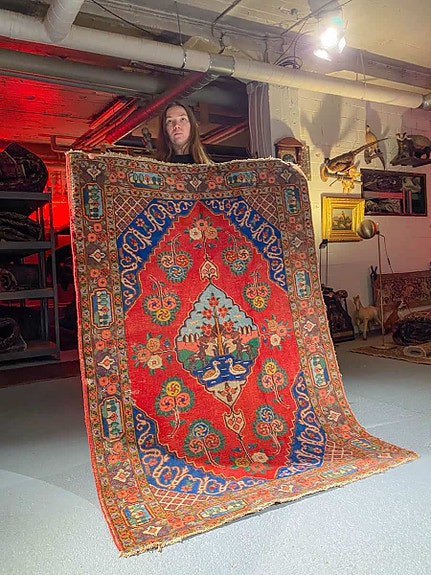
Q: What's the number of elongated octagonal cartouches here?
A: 12